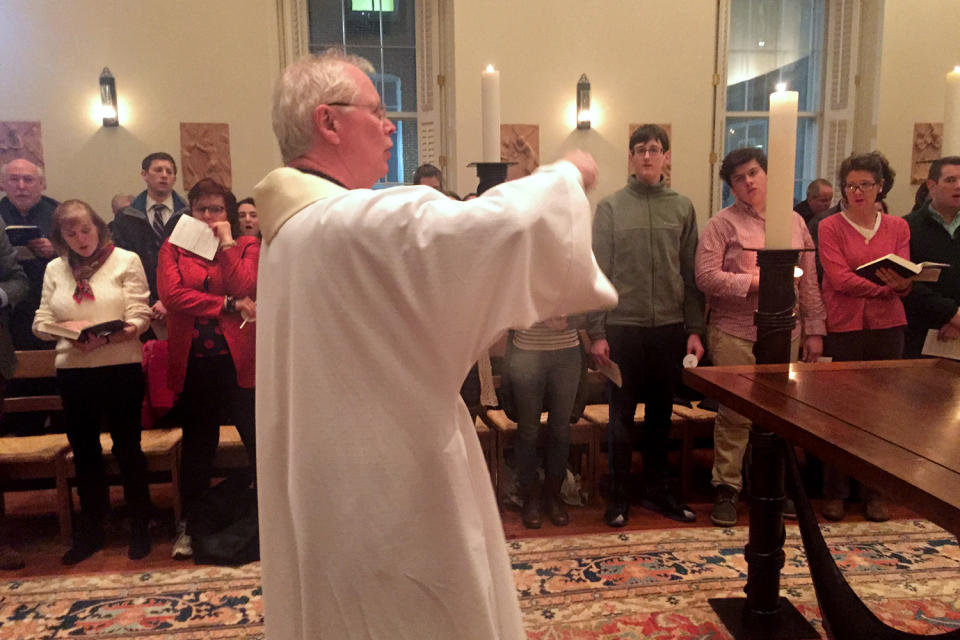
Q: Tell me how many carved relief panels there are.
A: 5